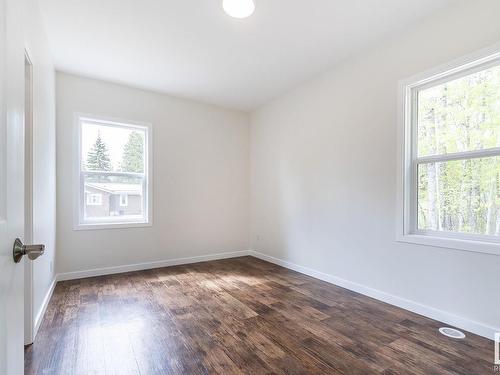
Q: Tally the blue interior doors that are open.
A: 0